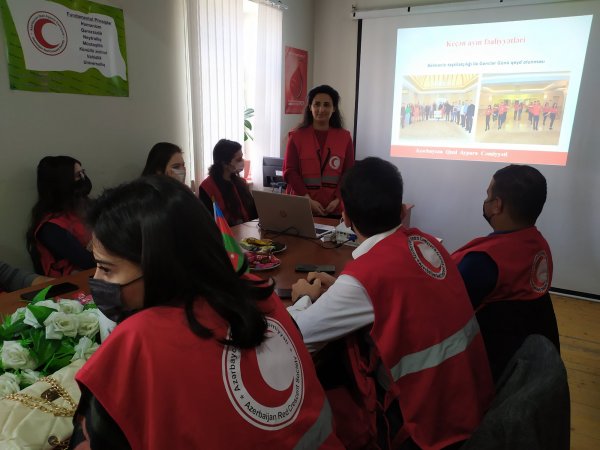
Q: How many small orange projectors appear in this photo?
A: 0